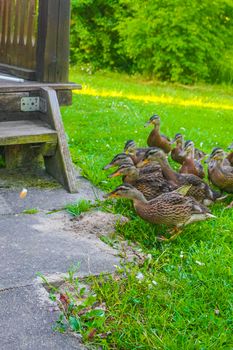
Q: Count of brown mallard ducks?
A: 10